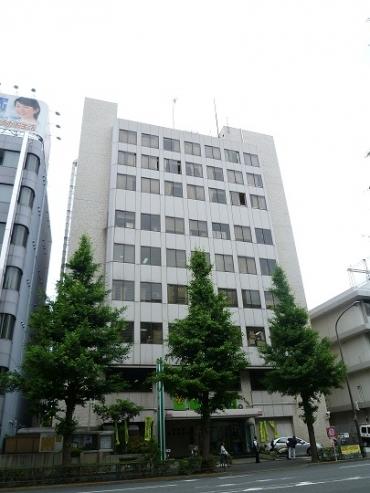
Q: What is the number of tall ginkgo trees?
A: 3